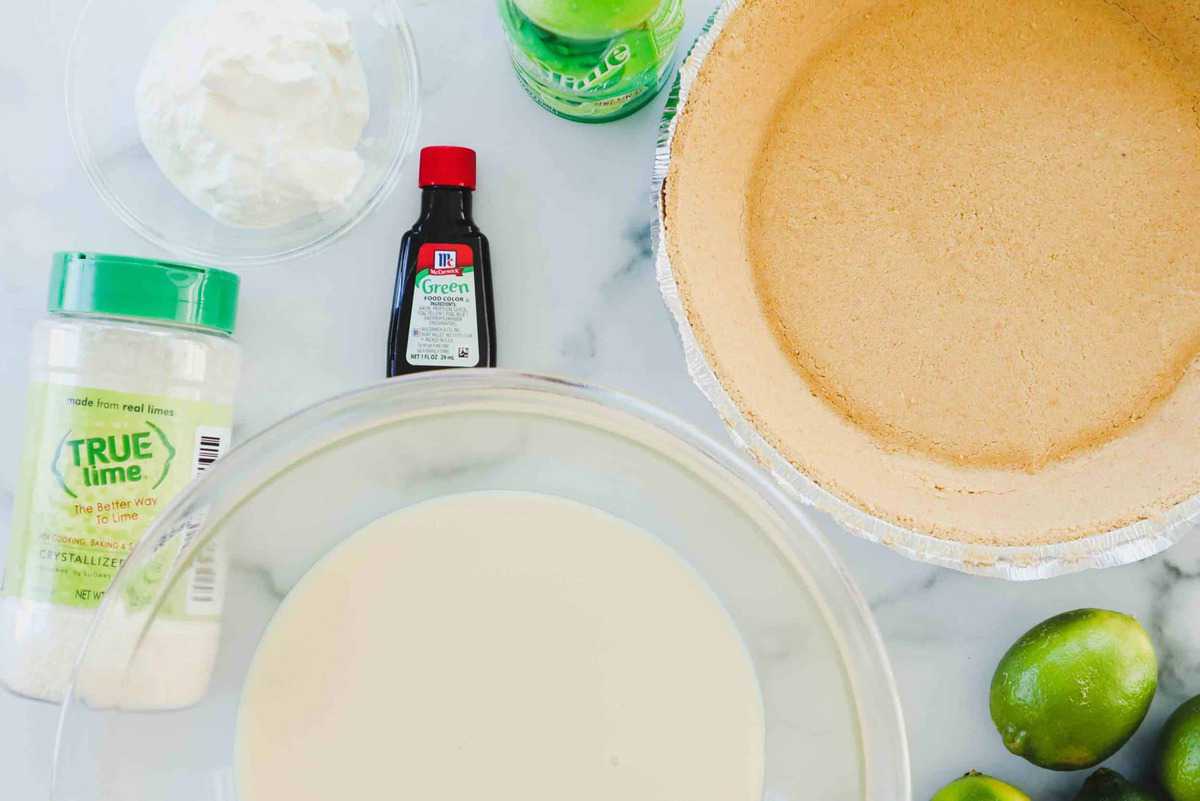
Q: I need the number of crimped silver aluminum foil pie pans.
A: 1